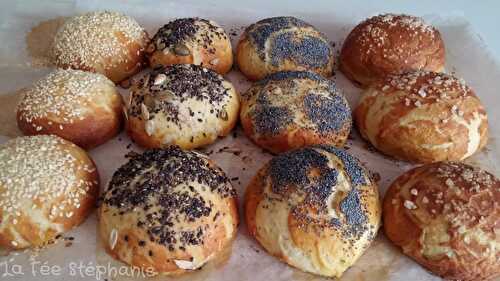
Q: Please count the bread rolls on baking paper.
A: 12